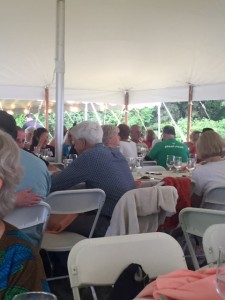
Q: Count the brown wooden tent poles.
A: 3